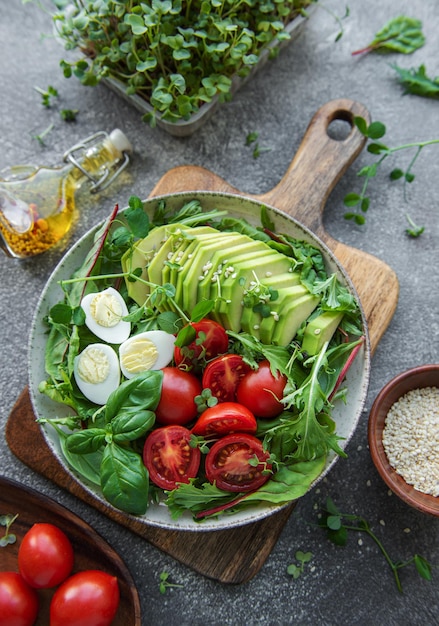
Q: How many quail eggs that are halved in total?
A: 3